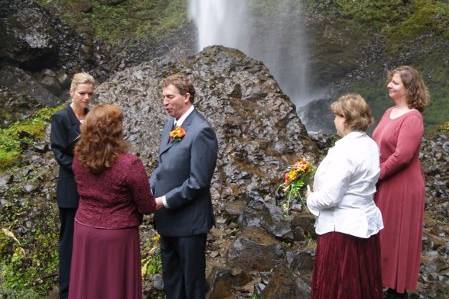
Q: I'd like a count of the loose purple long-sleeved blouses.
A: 1